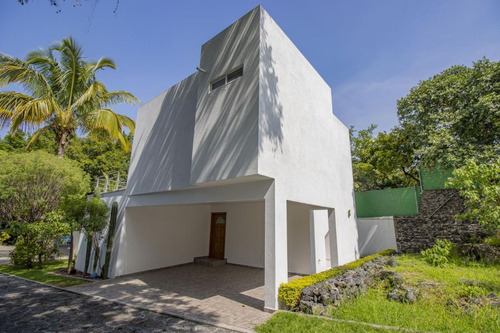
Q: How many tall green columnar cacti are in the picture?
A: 3